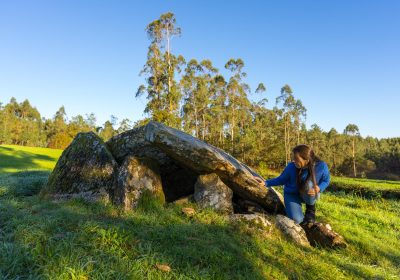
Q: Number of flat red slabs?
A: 0